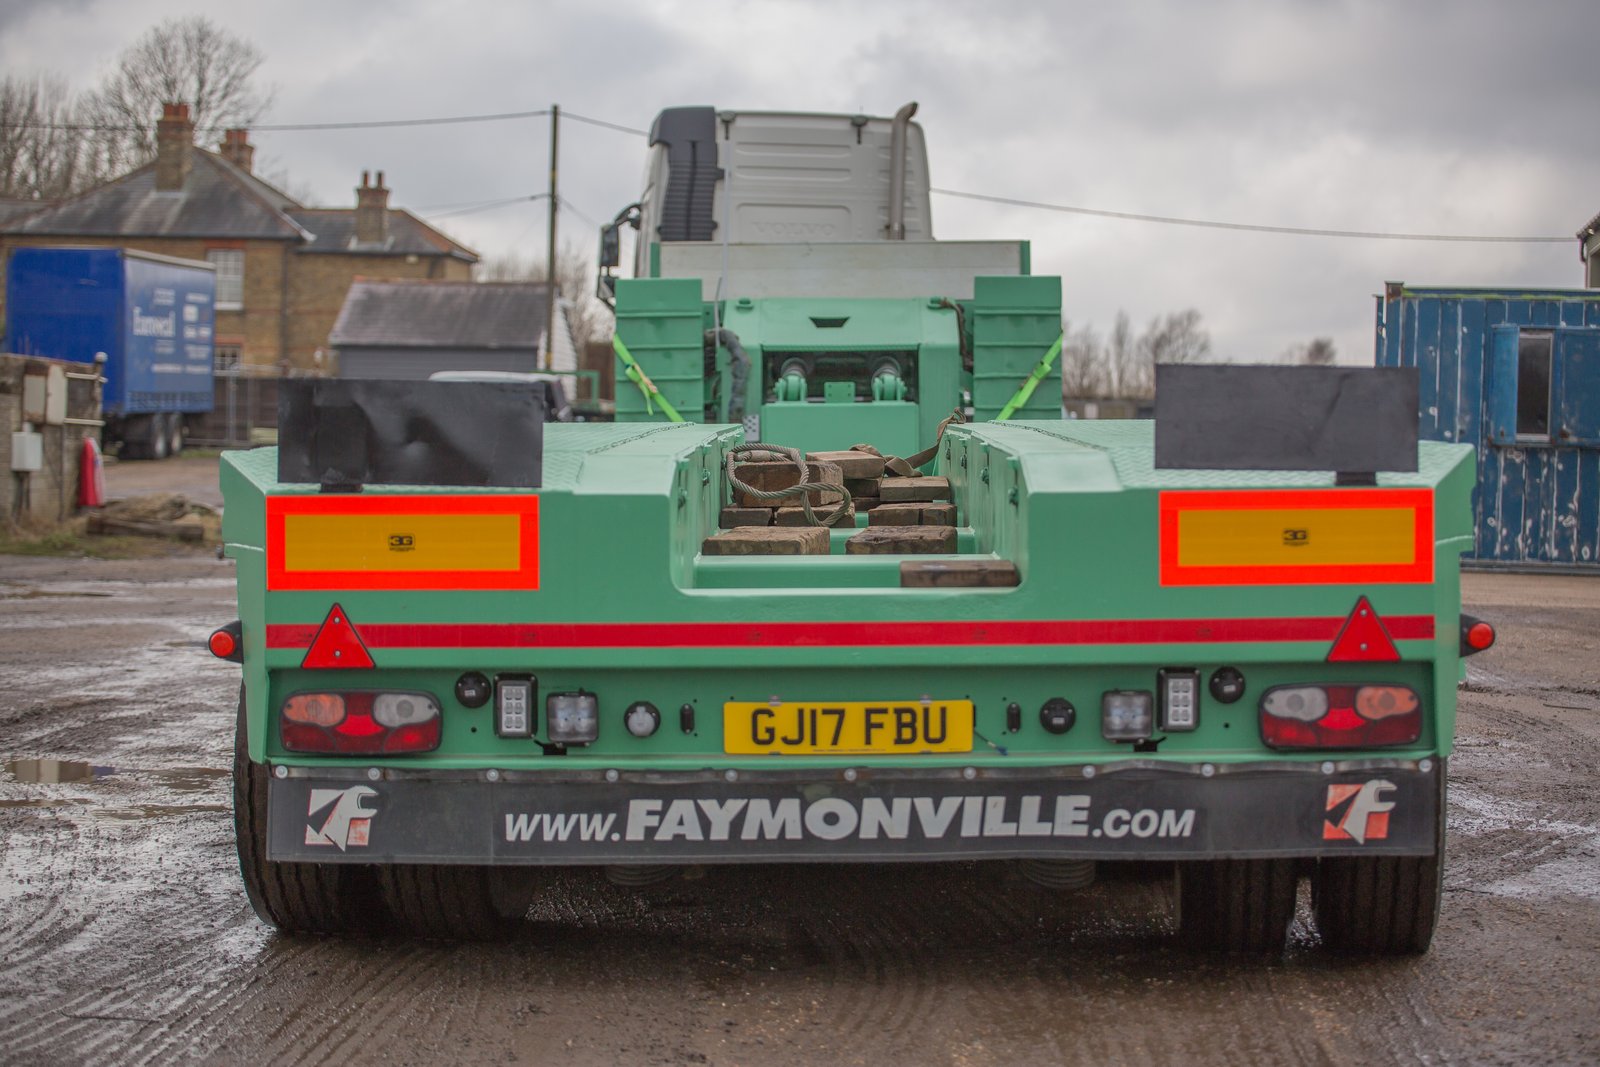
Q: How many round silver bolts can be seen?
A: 11